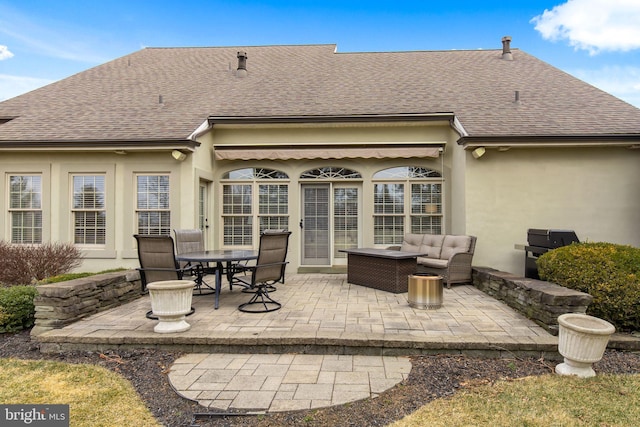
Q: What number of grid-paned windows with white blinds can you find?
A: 7